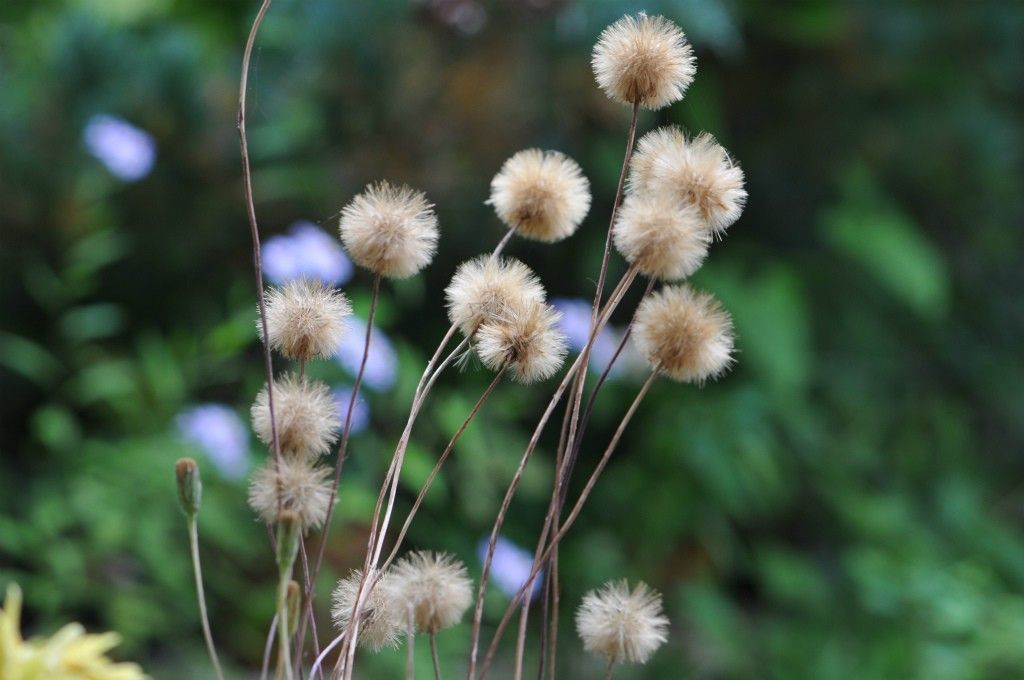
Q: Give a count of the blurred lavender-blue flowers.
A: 7